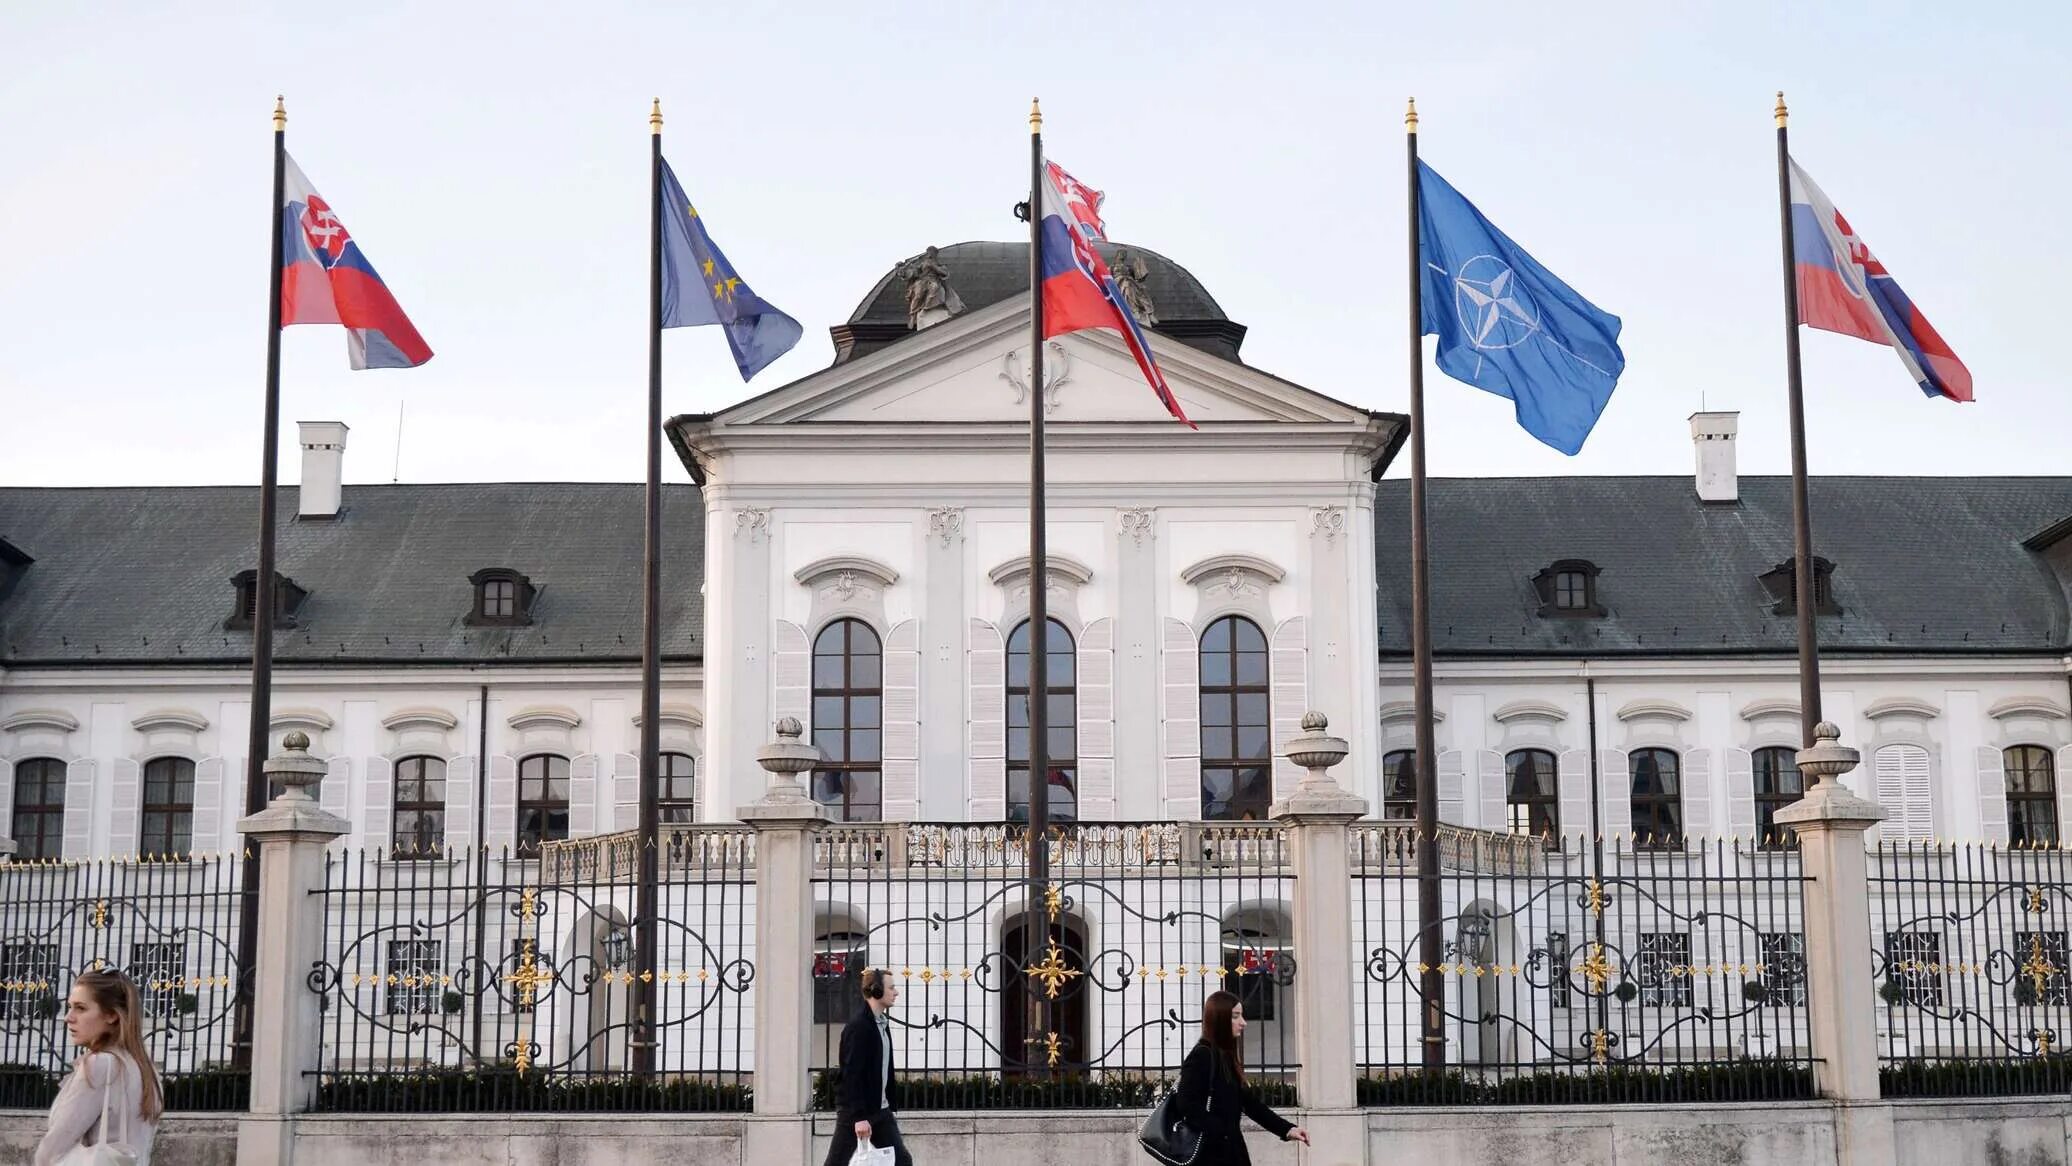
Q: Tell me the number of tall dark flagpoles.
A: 5